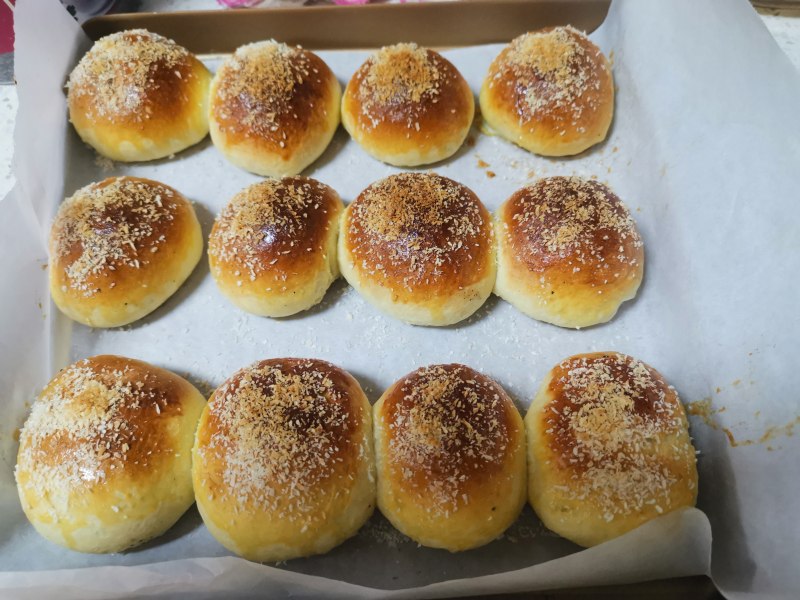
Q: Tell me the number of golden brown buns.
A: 12